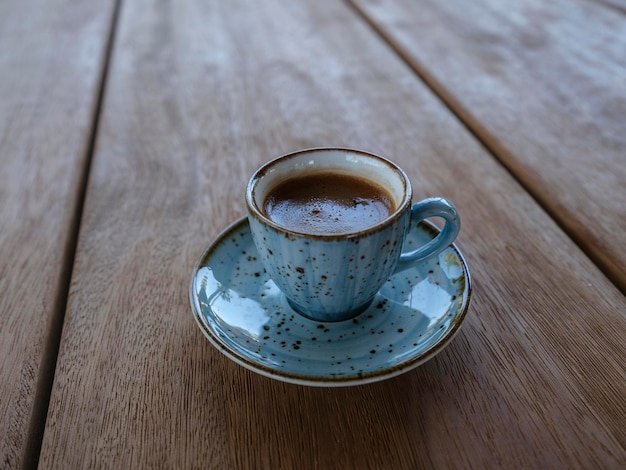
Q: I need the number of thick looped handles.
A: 1